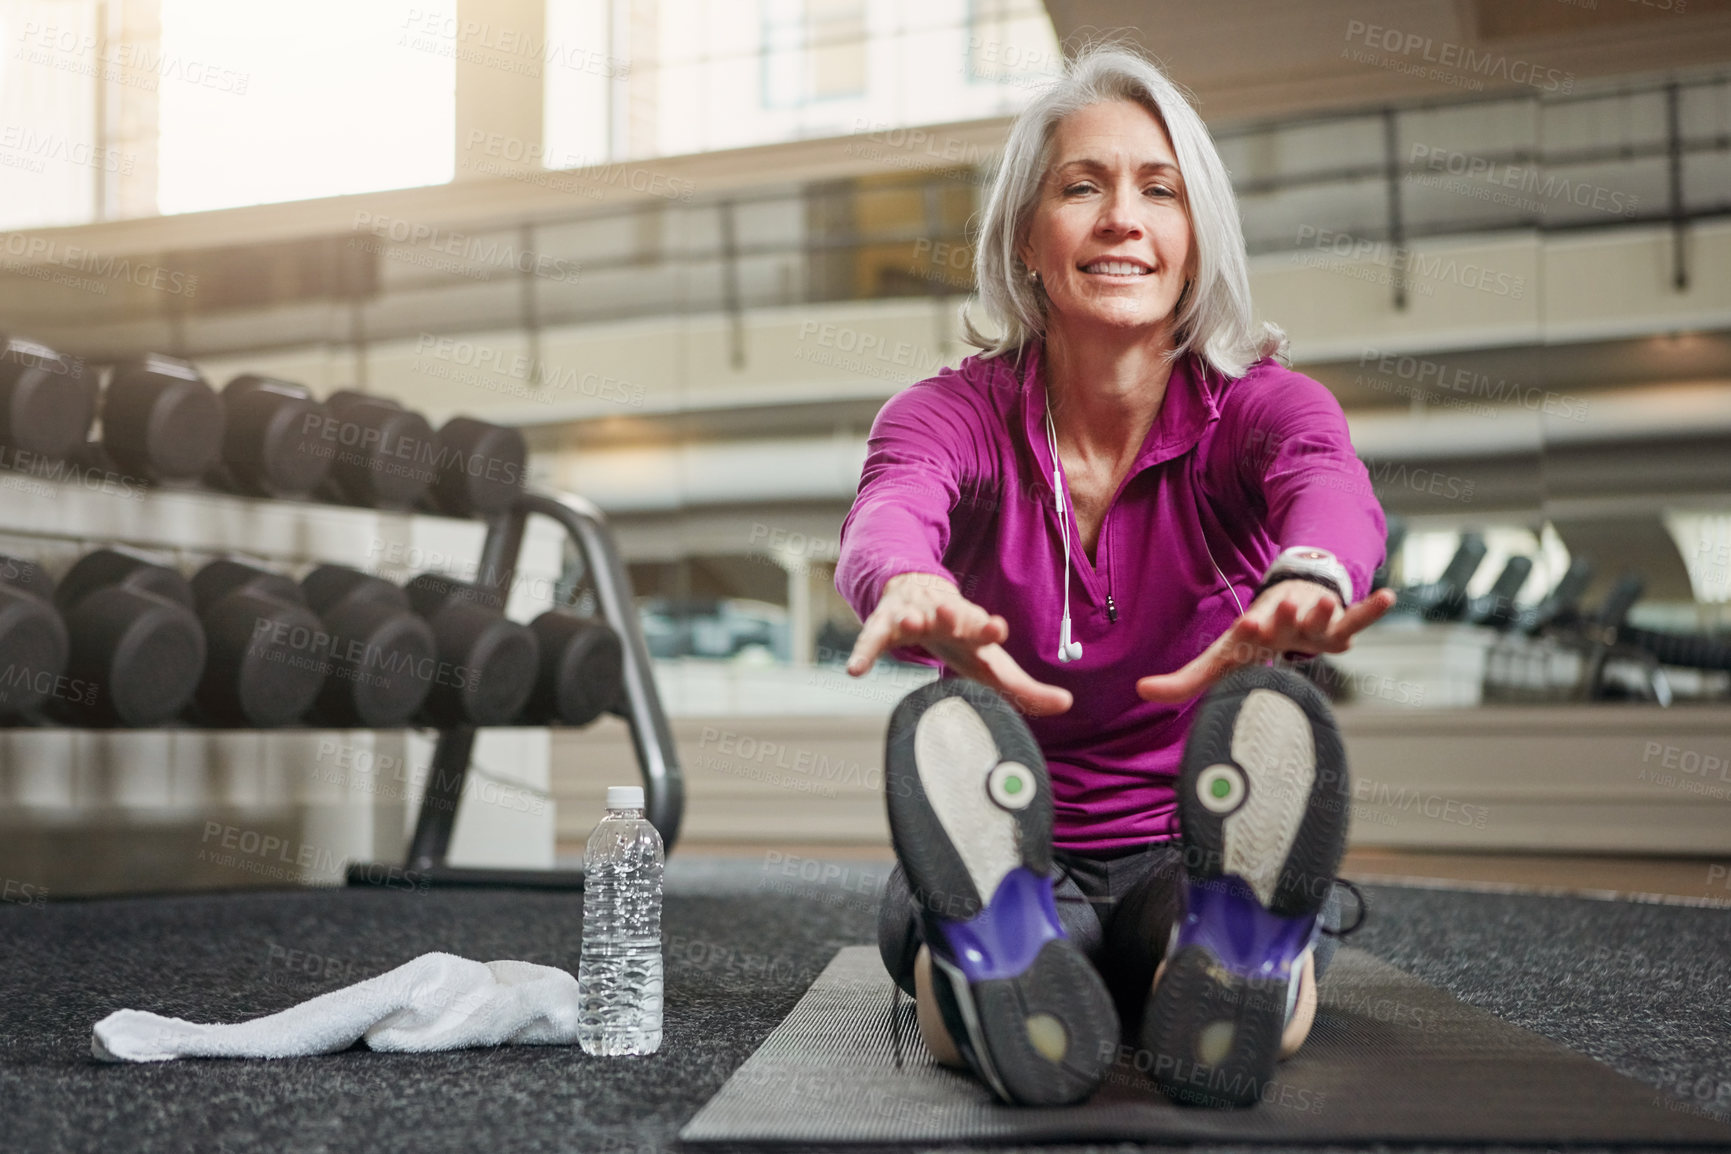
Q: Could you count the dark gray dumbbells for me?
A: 11